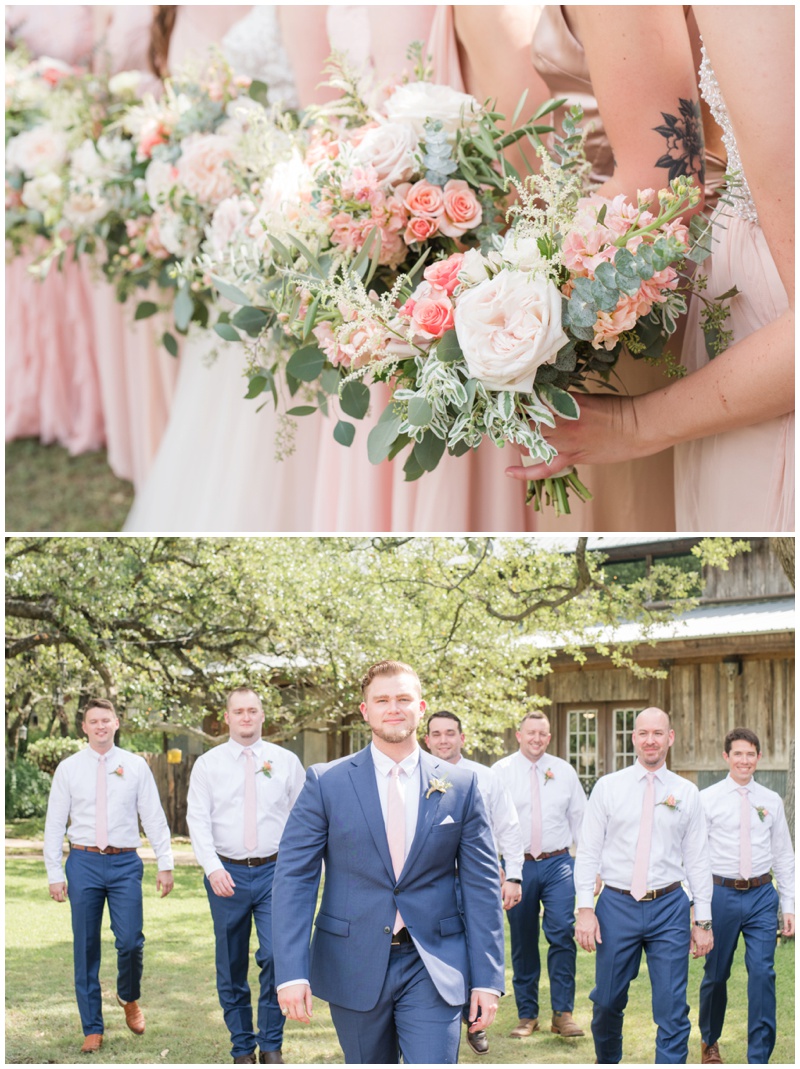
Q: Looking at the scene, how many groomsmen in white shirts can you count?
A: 6